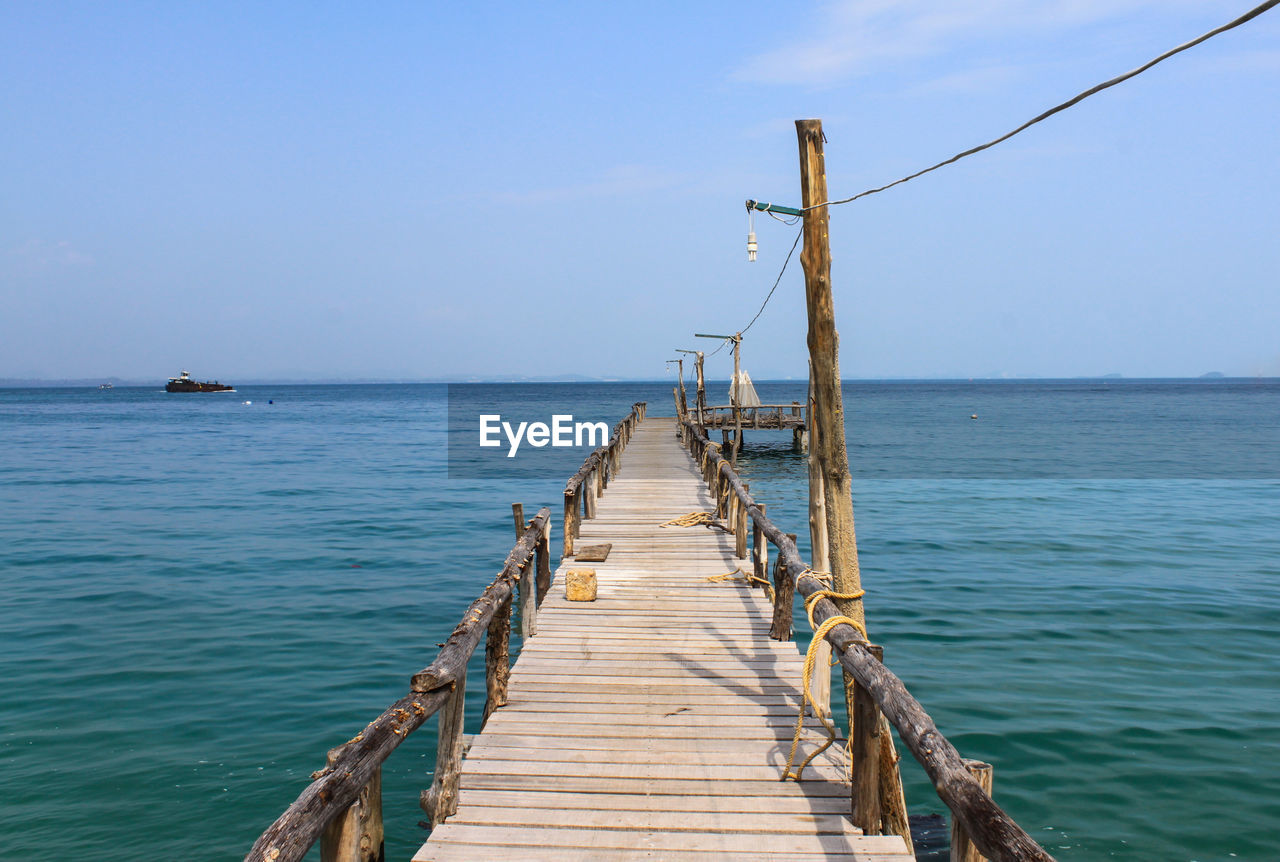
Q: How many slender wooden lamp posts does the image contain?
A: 4